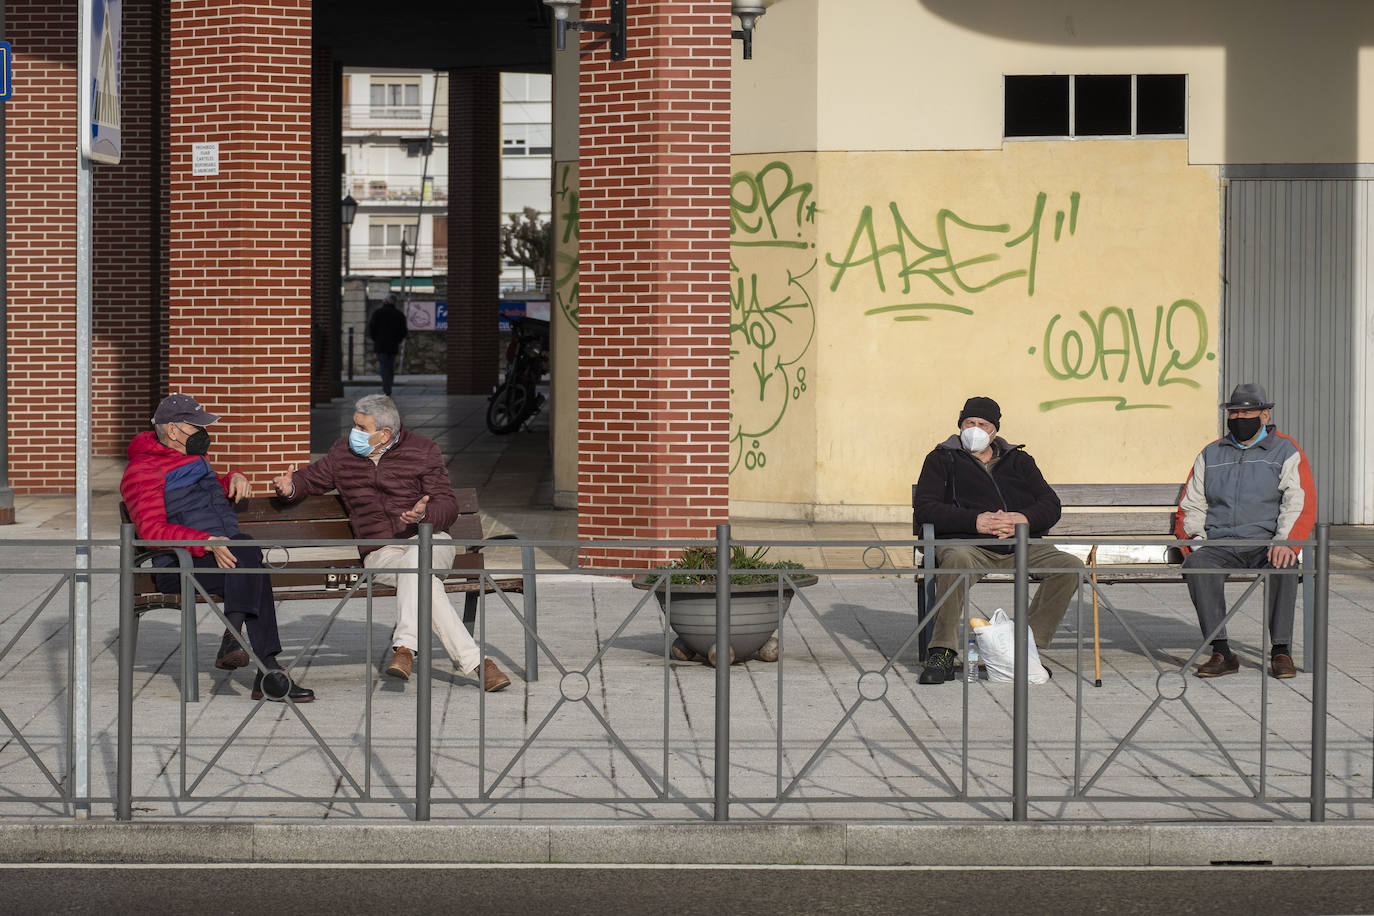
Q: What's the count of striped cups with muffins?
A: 0